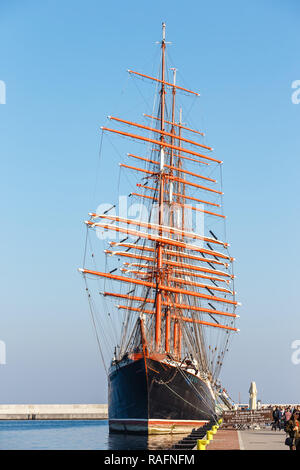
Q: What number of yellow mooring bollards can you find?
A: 4